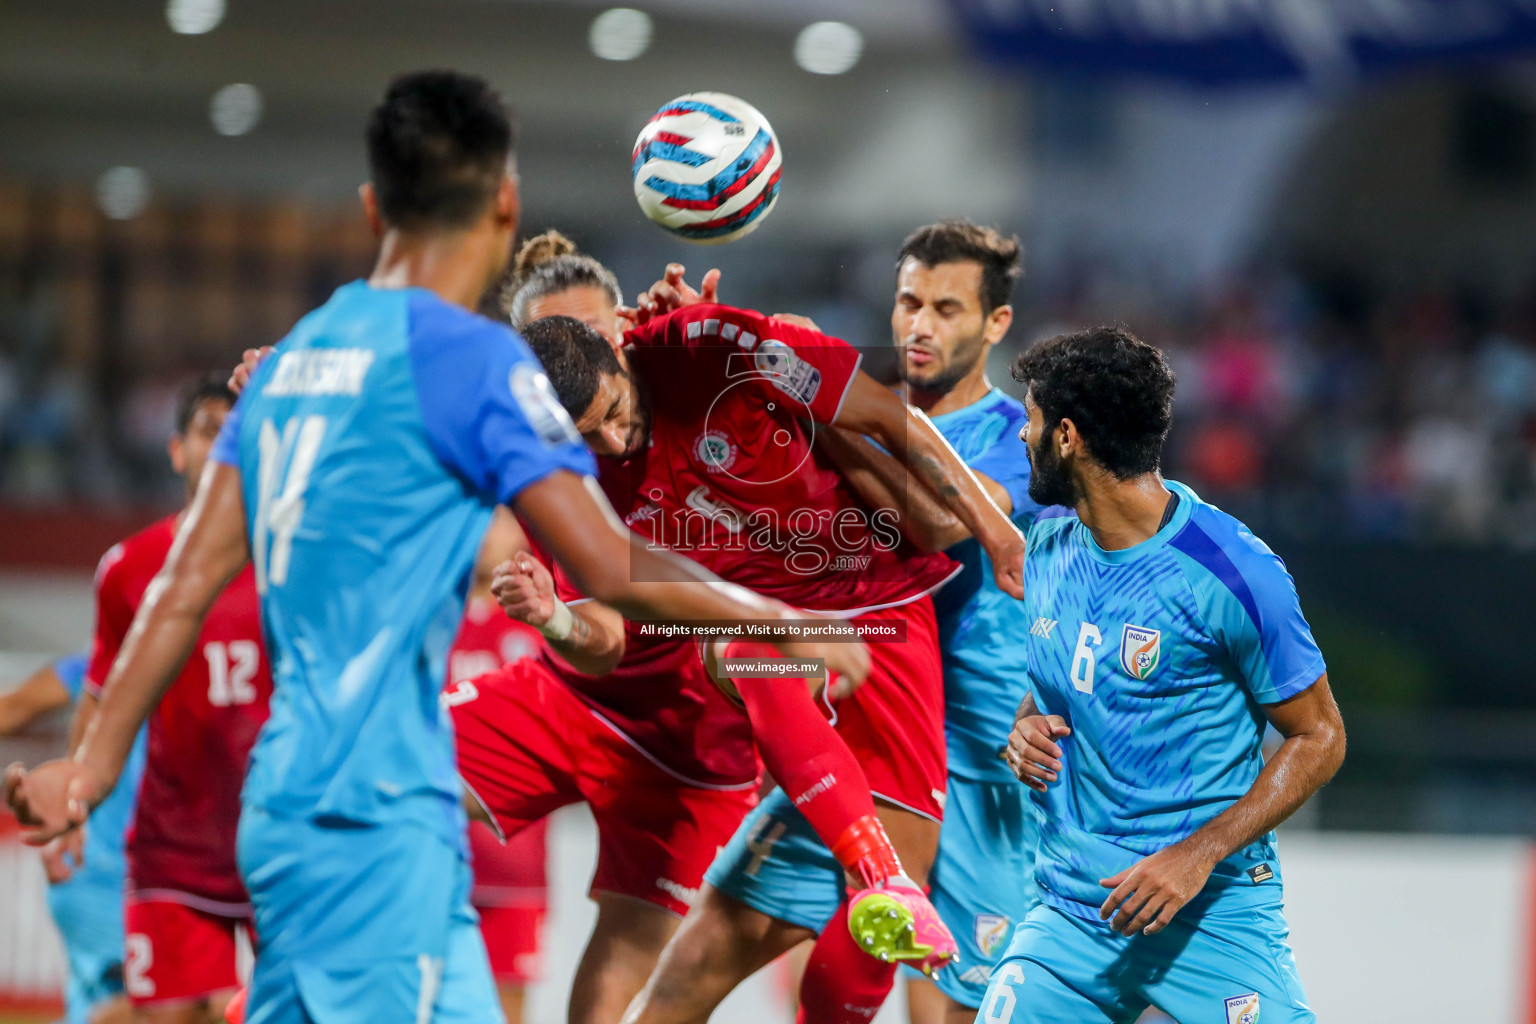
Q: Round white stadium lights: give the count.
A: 5